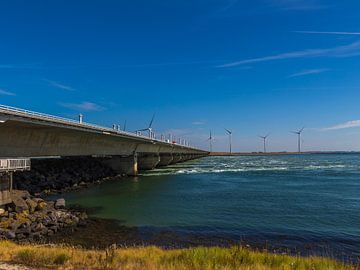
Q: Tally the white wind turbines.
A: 5